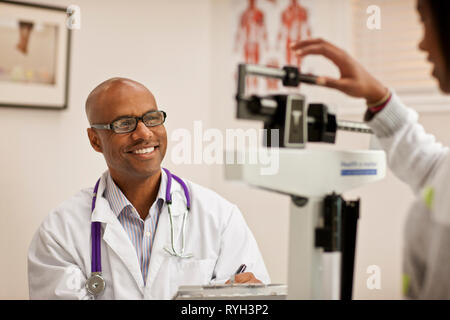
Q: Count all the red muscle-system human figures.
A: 2